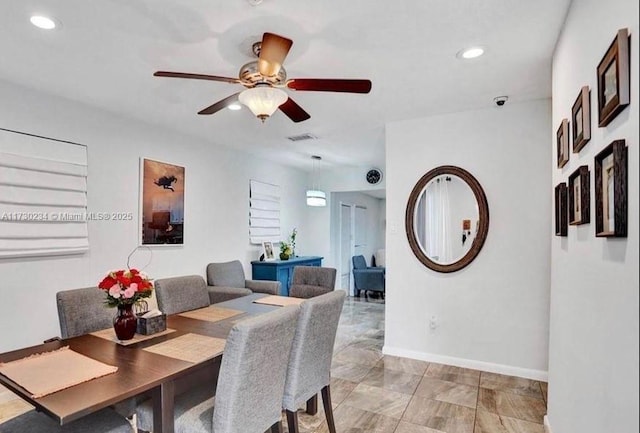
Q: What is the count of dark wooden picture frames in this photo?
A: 6